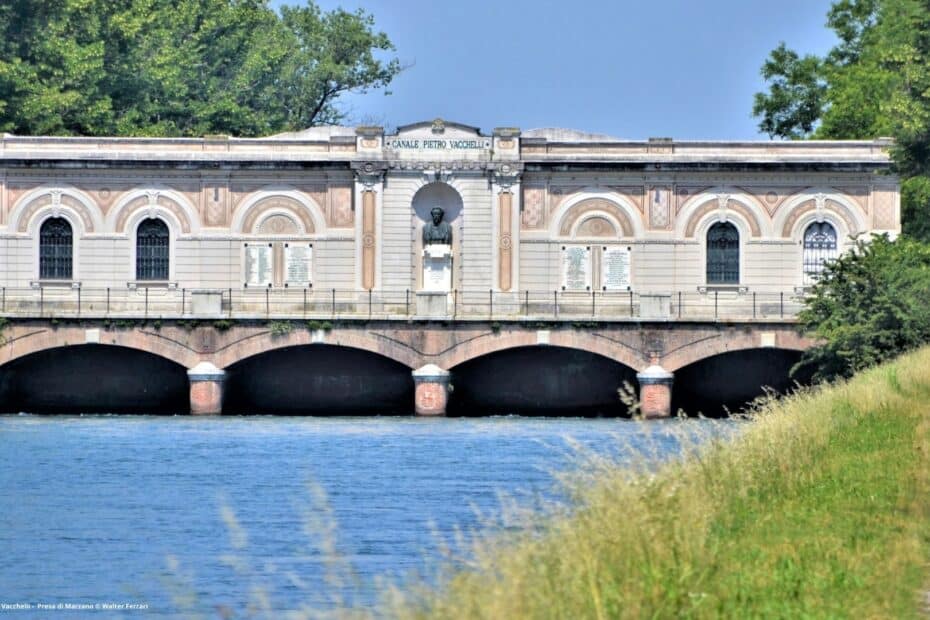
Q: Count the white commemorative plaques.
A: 4